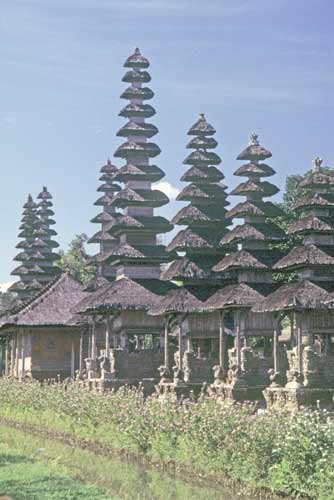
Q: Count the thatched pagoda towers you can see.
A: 7